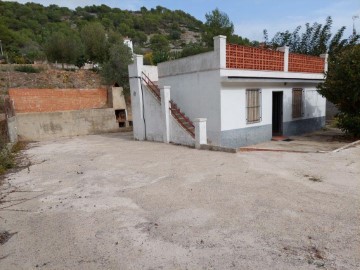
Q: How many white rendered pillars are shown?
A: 6